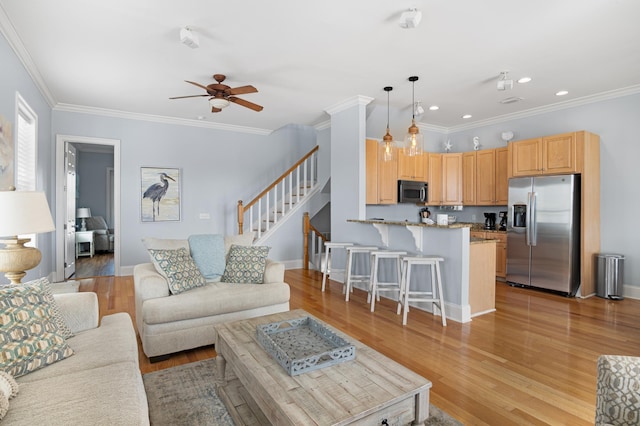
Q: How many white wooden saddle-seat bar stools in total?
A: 4